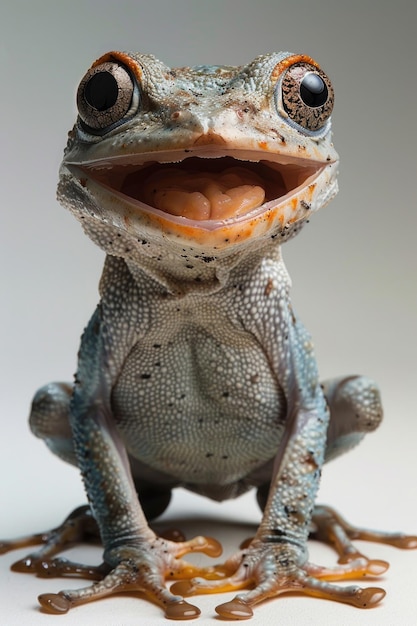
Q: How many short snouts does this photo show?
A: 1